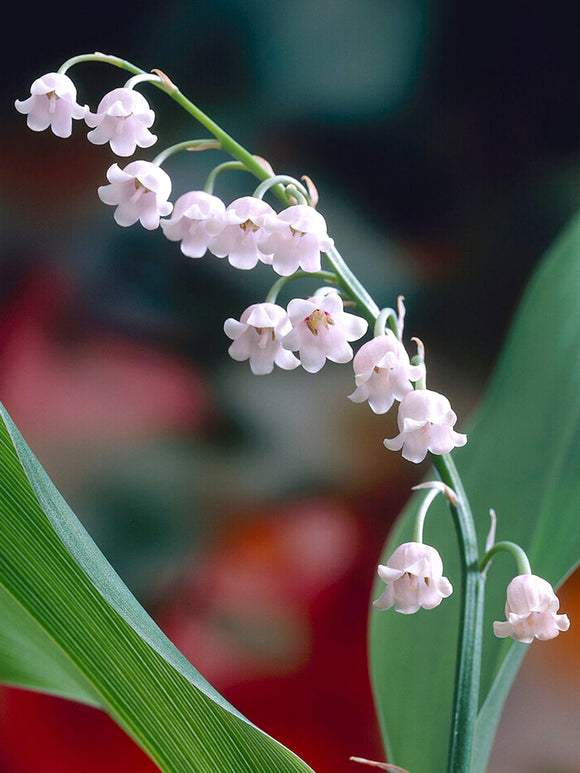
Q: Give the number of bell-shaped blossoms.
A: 12